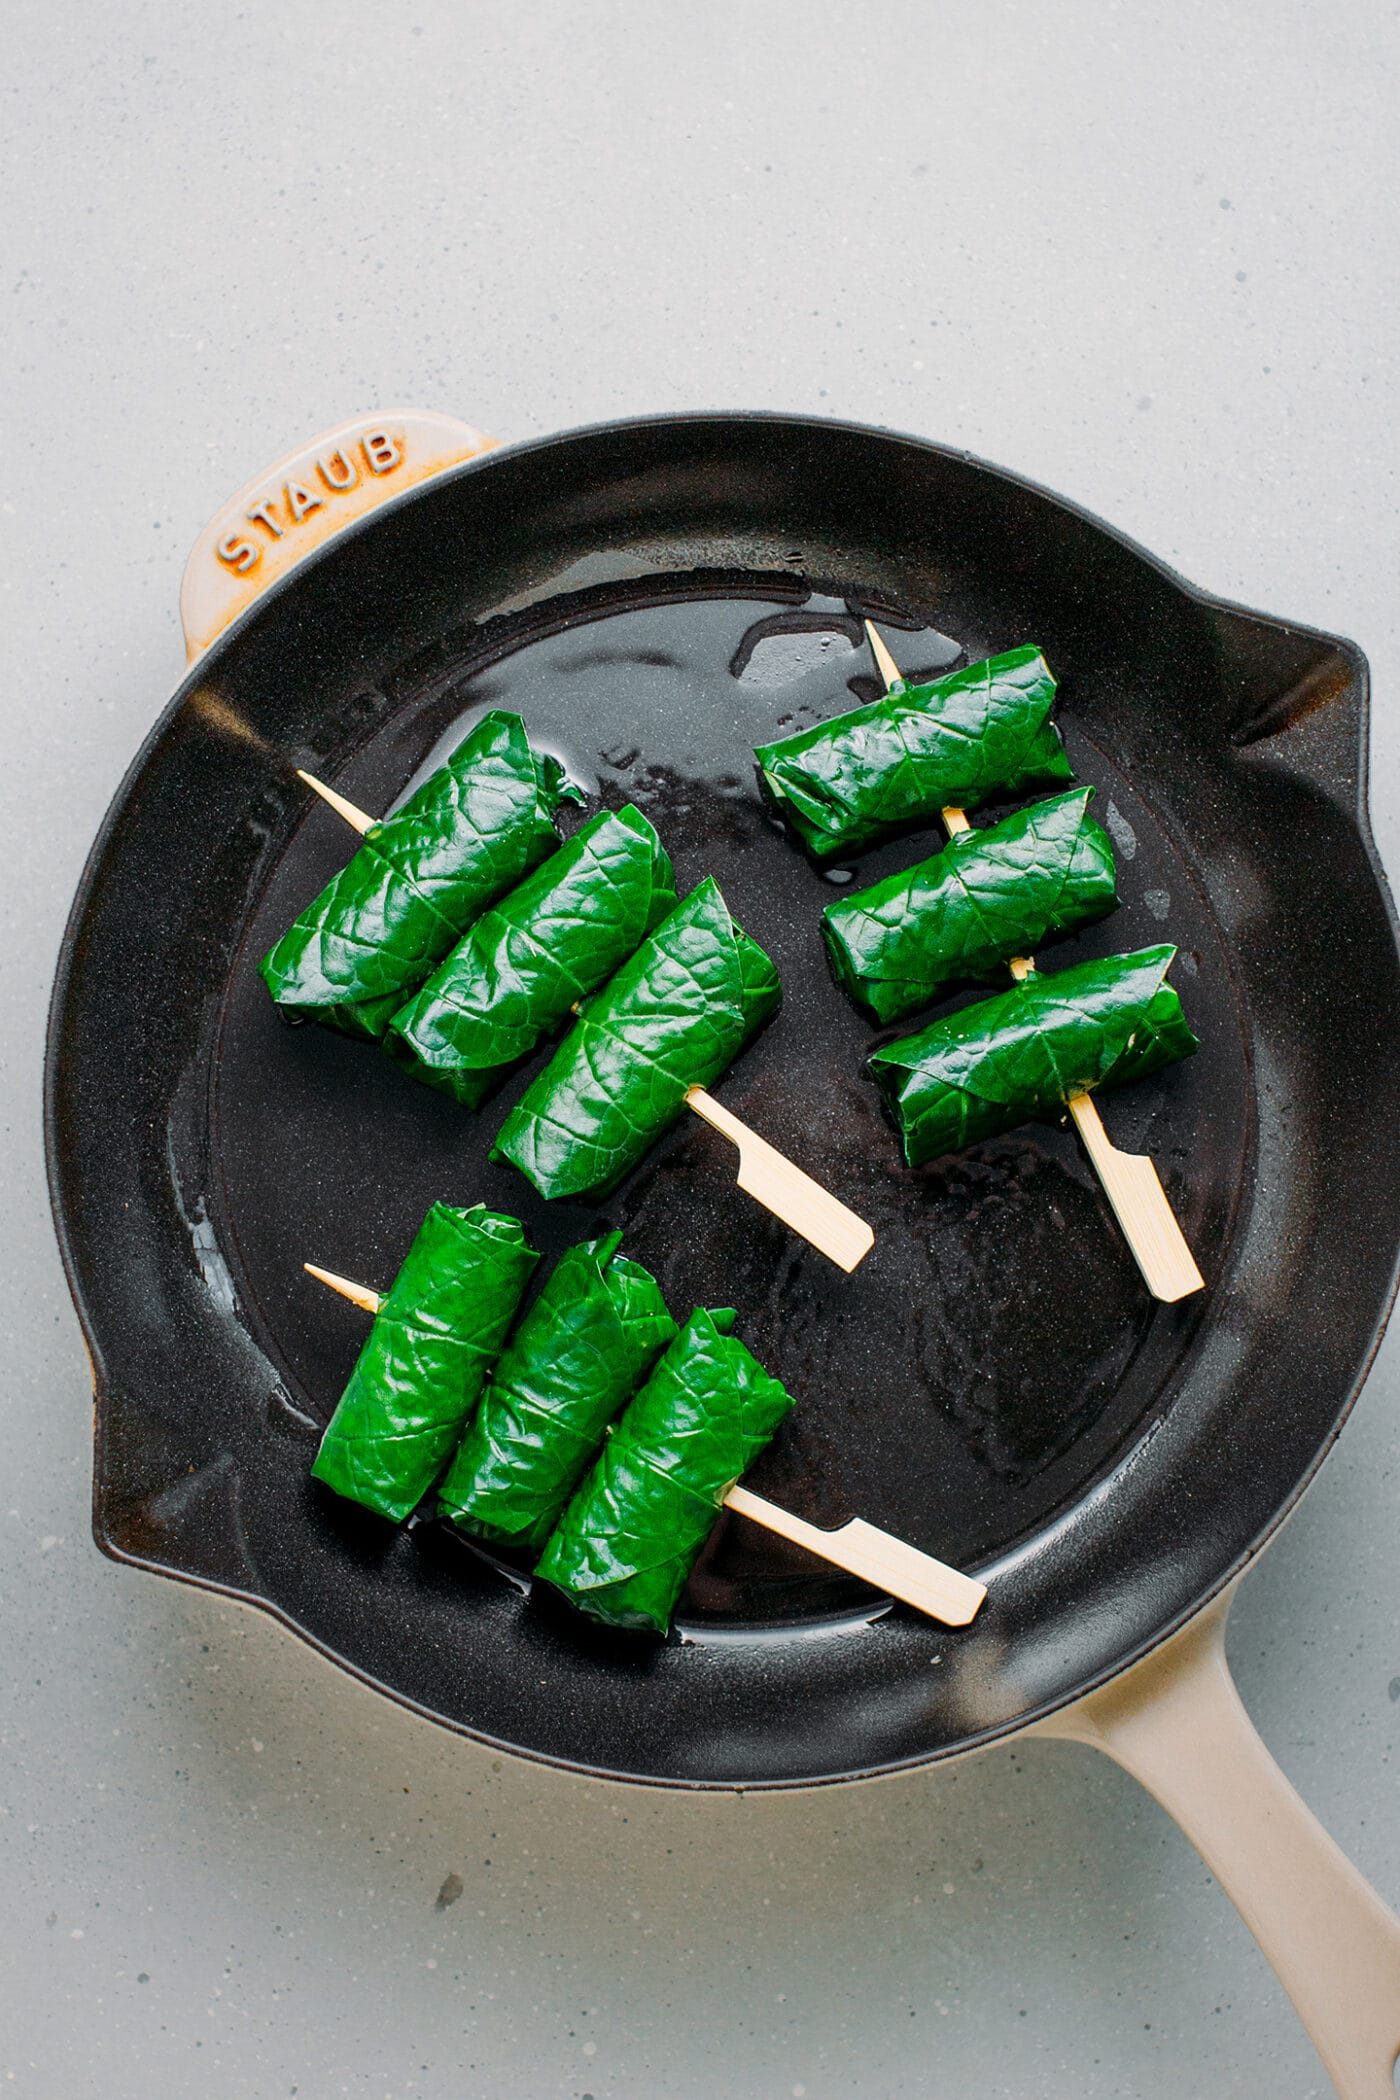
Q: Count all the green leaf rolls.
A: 9